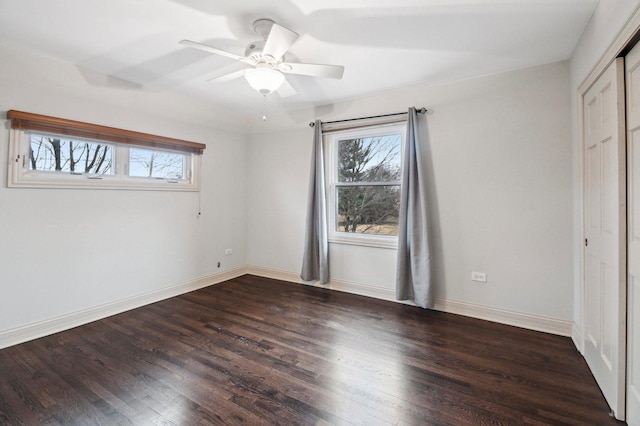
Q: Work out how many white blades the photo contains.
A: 5